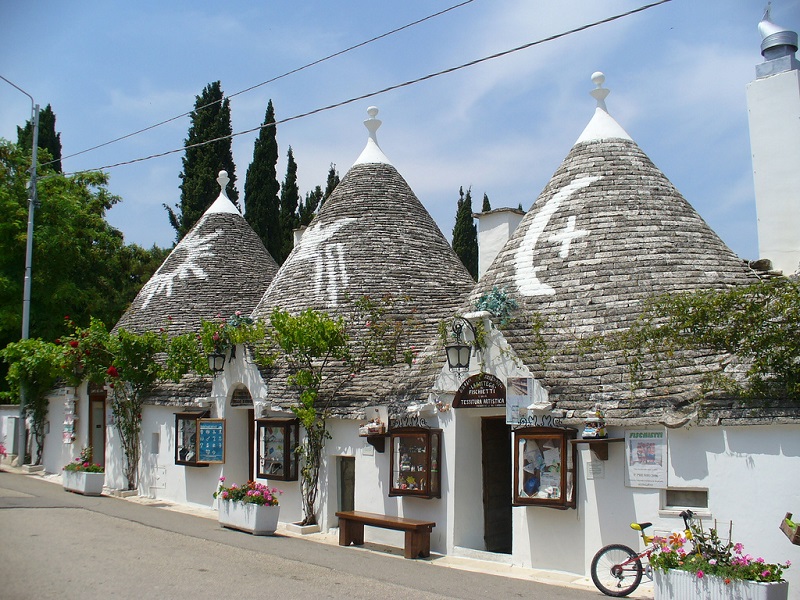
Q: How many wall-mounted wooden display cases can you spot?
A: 4